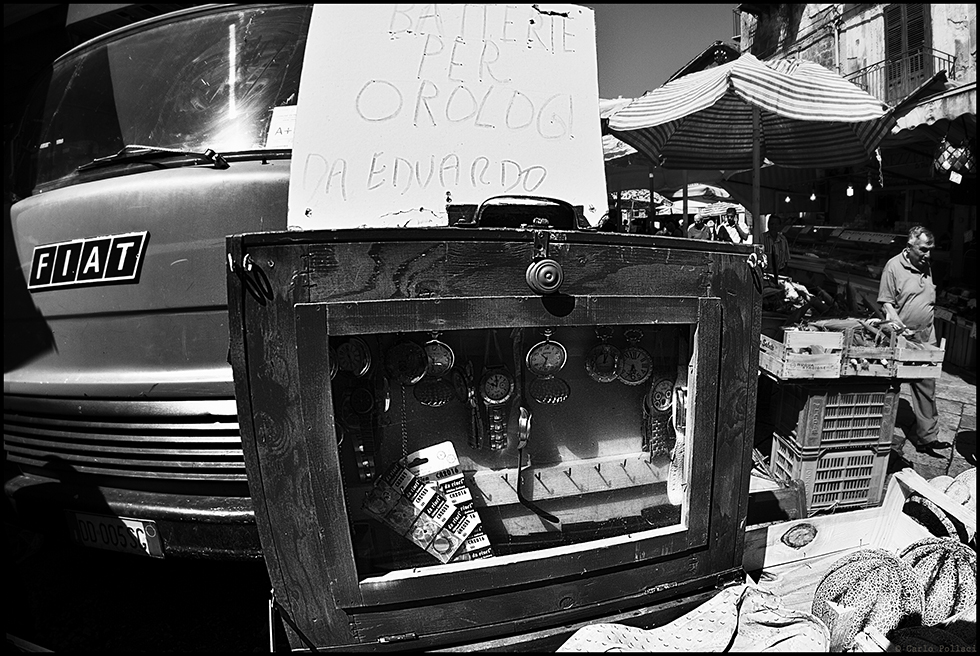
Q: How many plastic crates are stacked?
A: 2